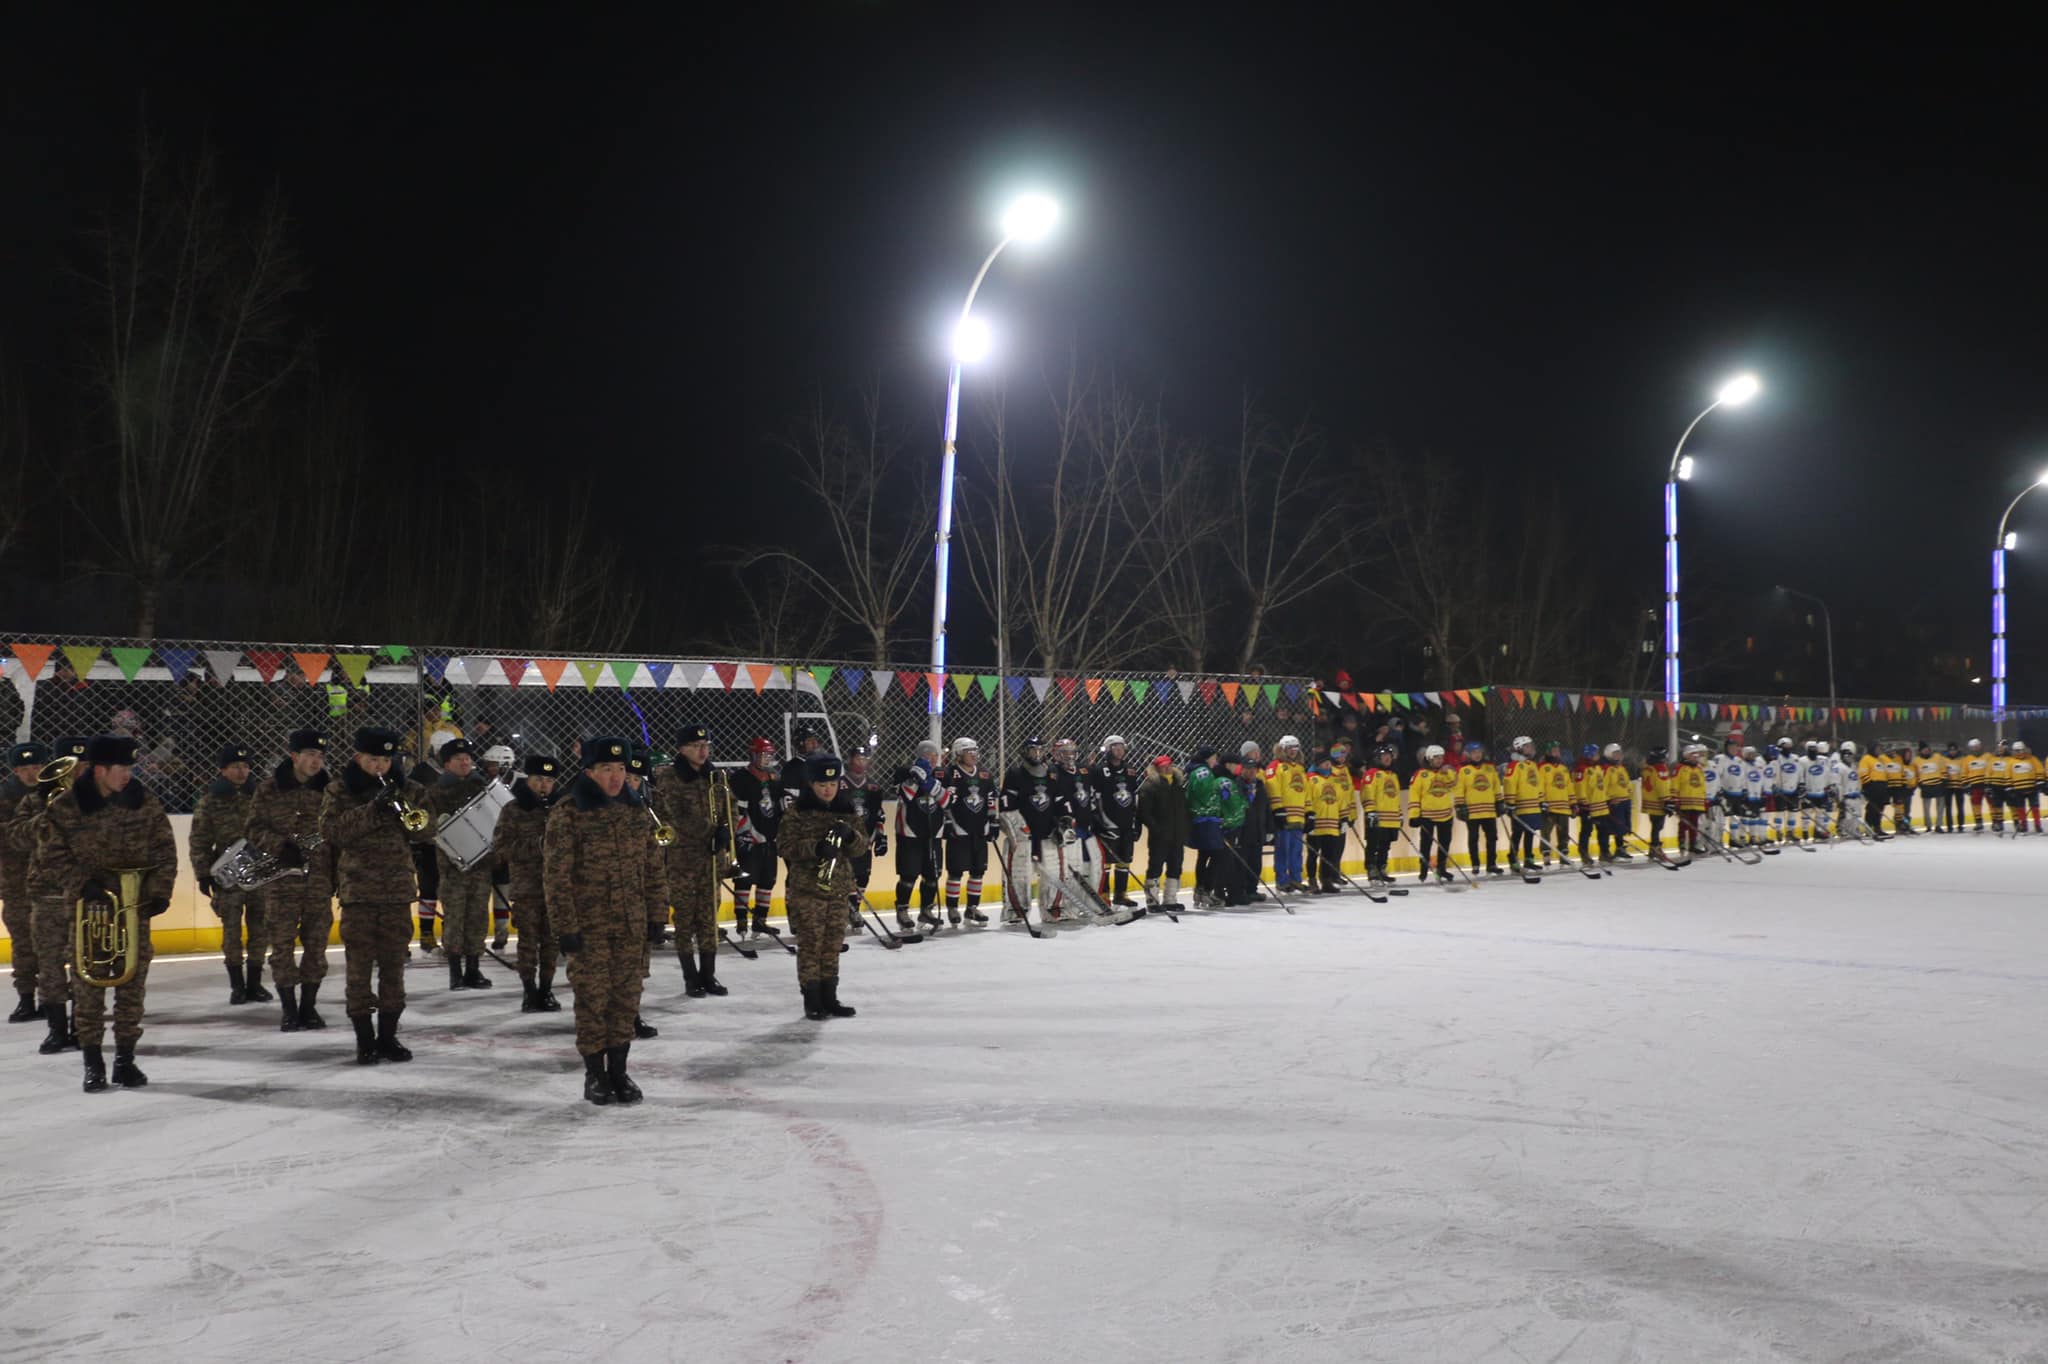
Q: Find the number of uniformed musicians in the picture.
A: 12